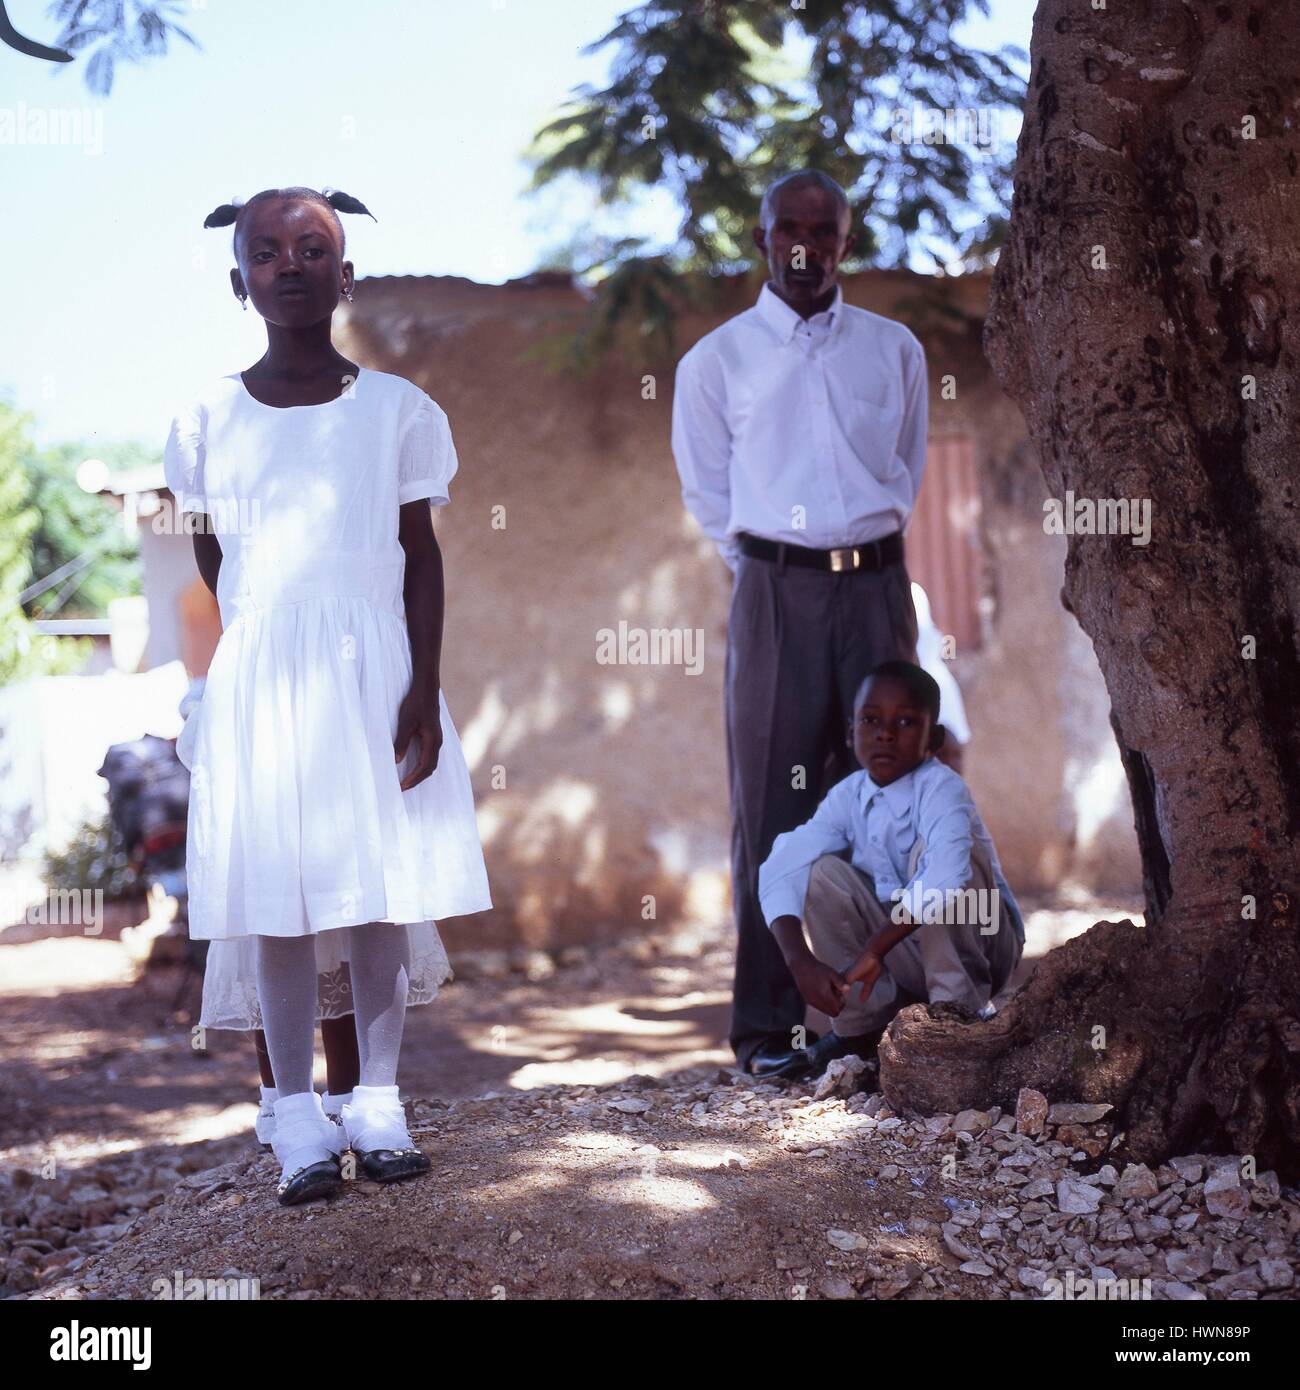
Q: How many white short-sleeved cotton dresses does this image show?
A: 1